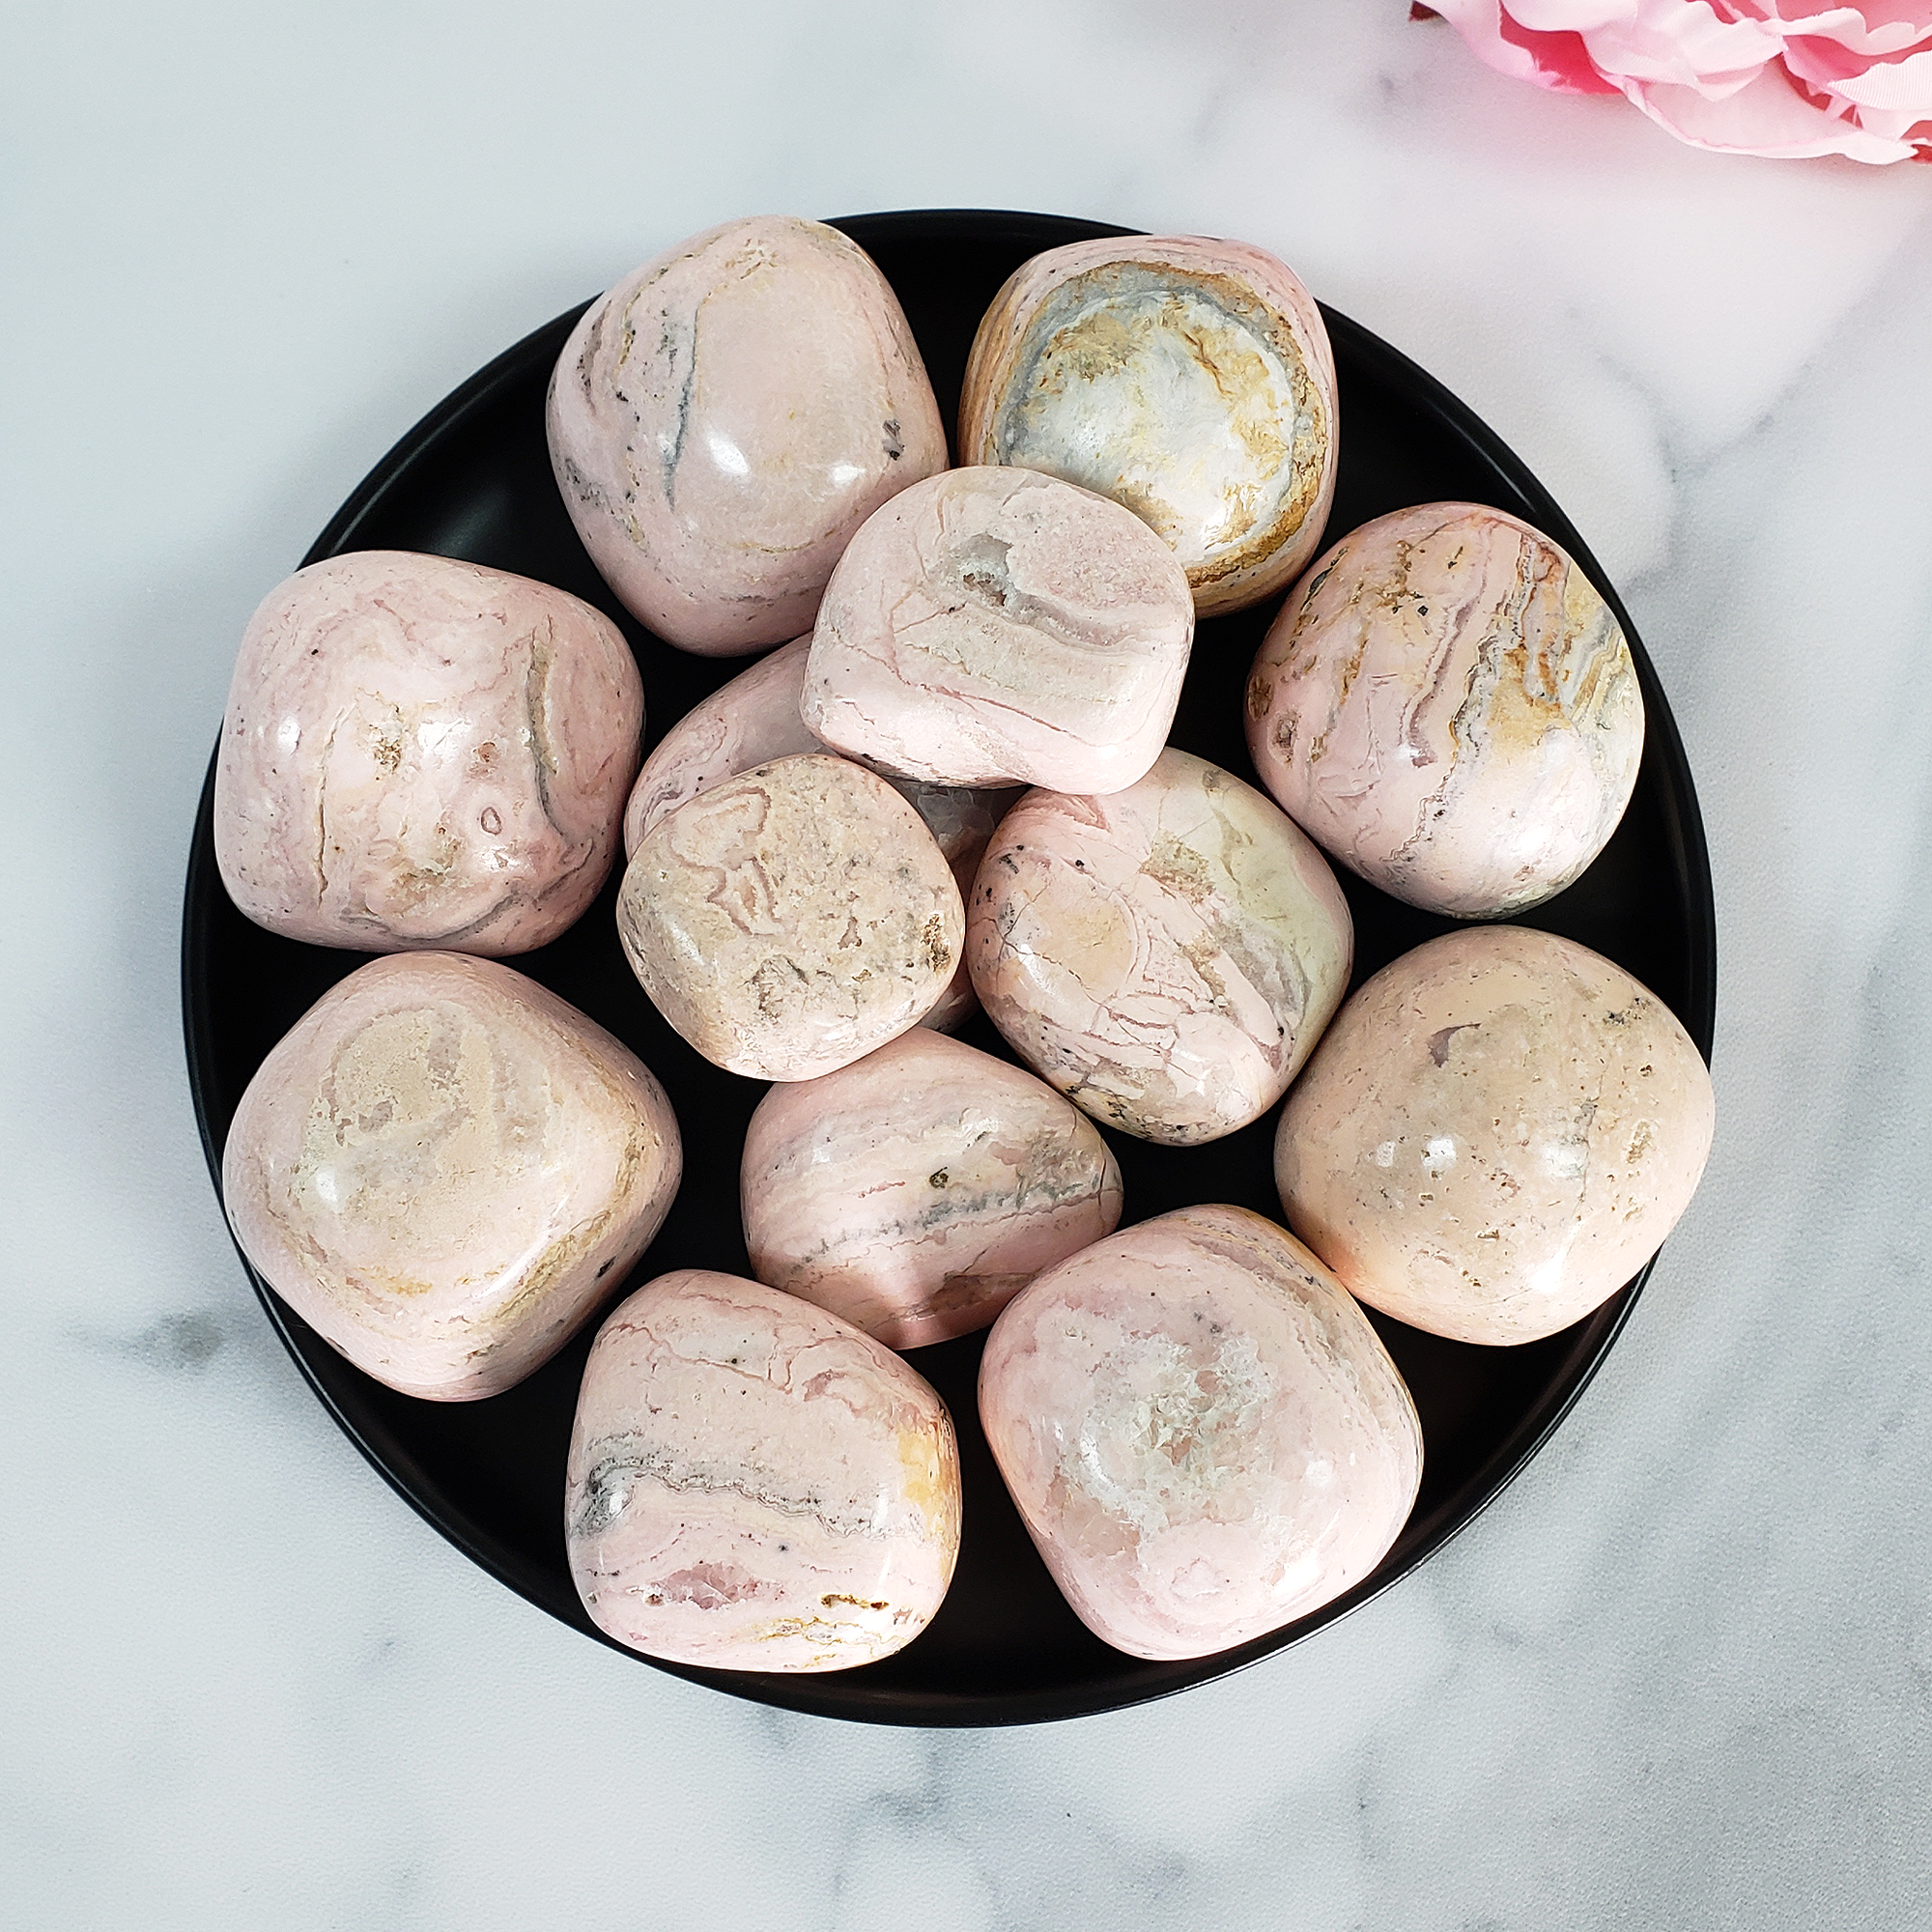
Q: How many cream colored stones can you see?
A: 13